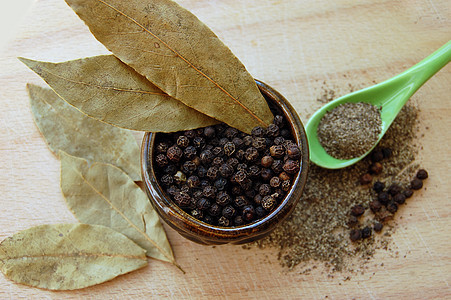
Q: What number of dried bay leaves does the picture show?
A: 5